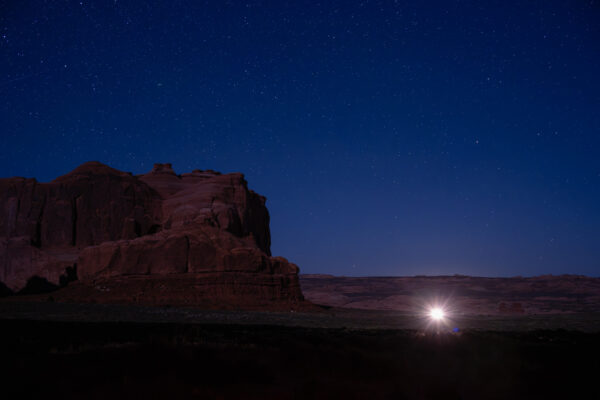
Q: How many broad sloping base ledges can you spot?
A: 1